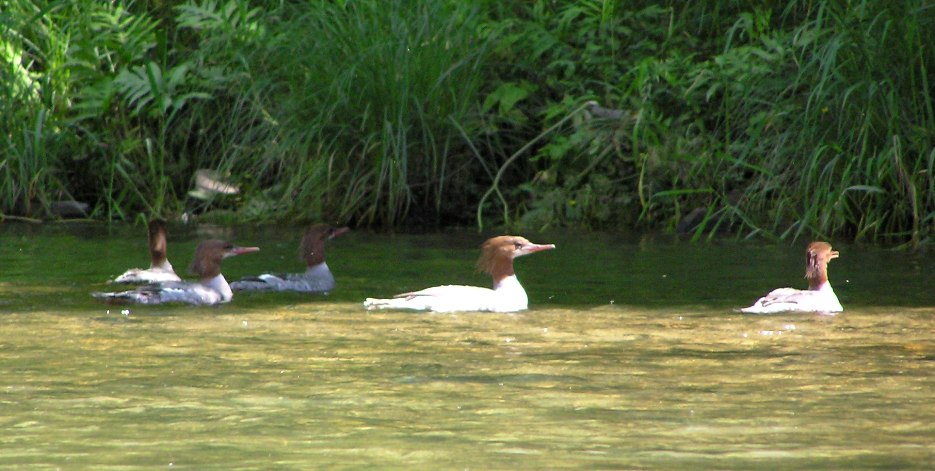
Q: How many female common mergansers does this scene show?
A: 5